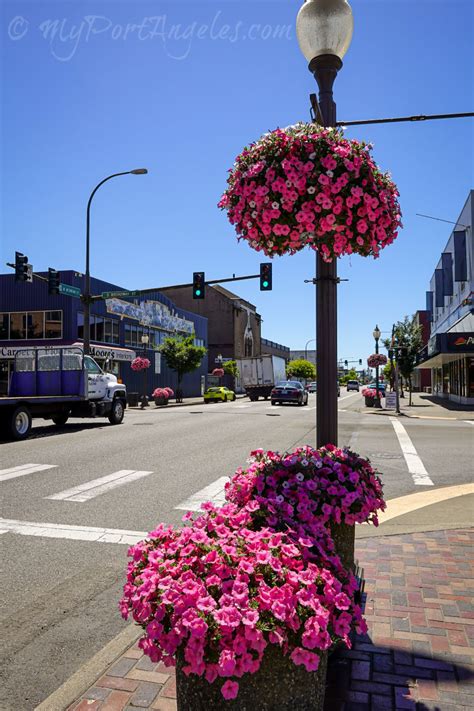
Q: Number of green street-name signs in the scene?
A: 2